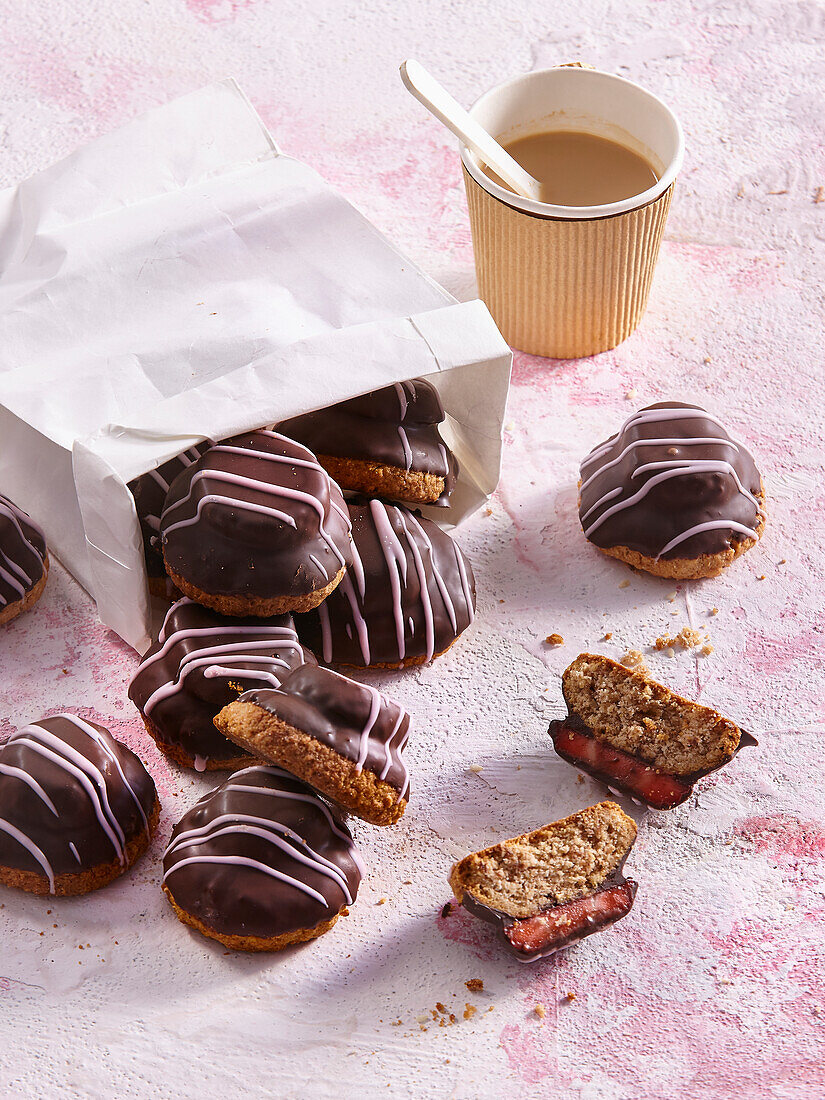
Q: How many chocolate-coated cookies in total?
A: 11